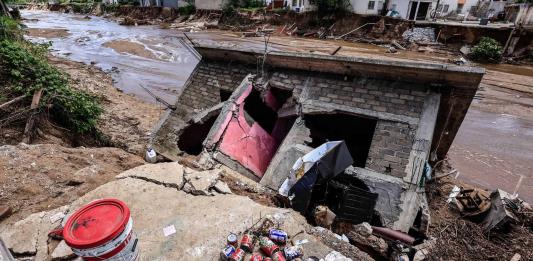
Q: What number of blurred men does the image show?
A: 0